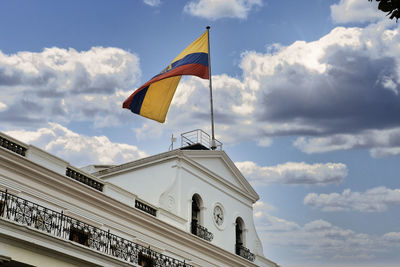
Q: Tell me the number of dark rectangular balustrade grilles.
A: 3